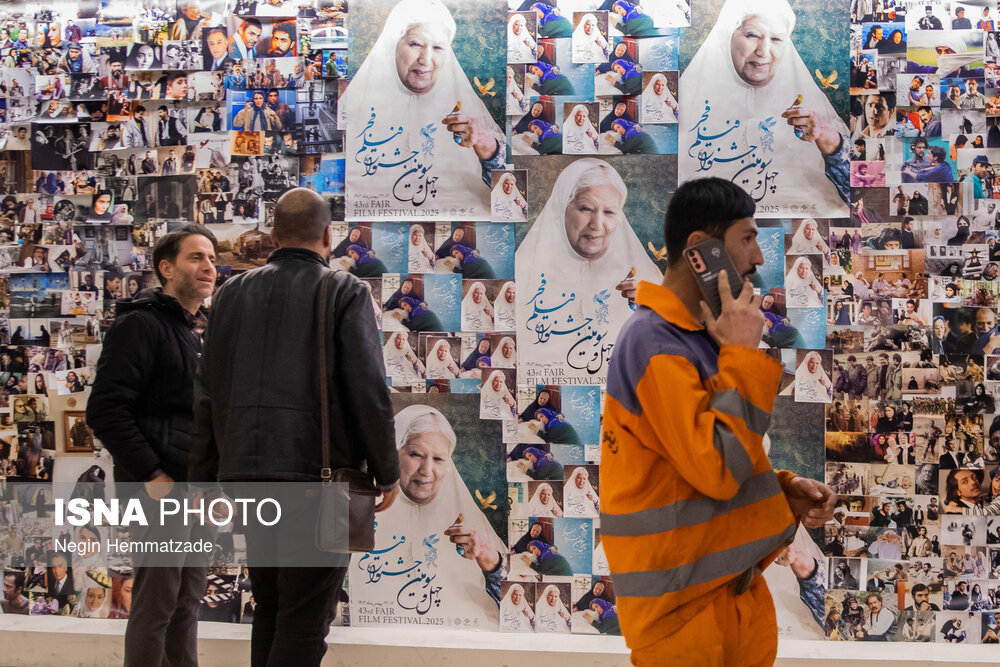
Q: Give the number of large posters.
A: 5